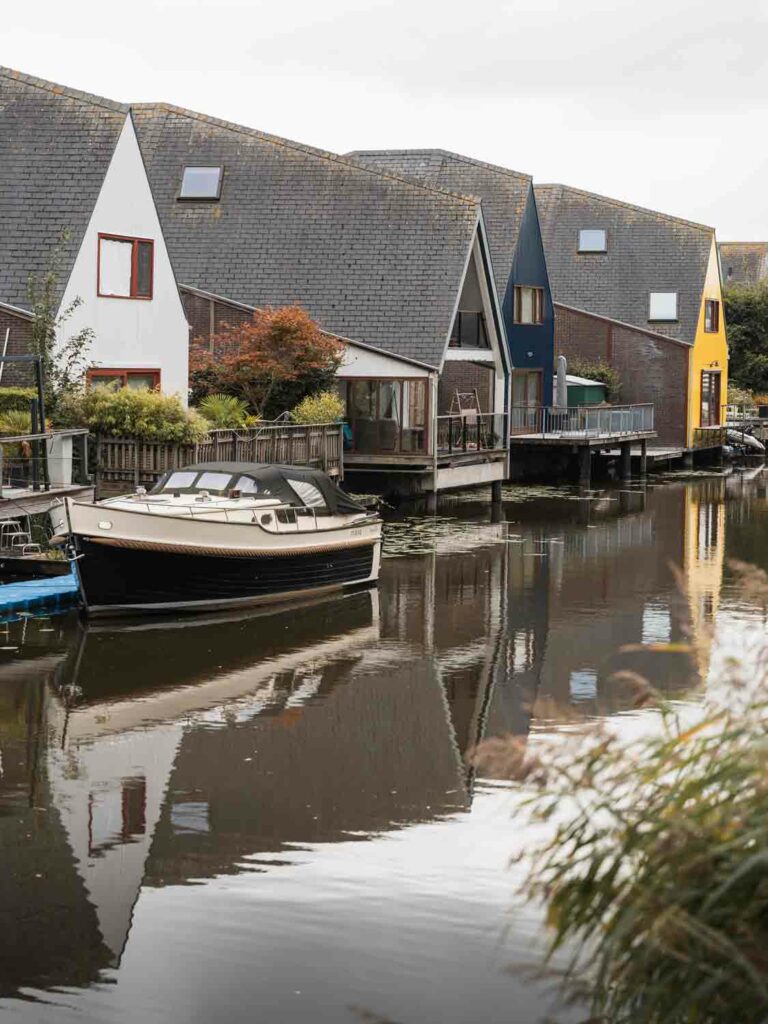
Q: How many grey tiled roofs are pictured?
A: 5